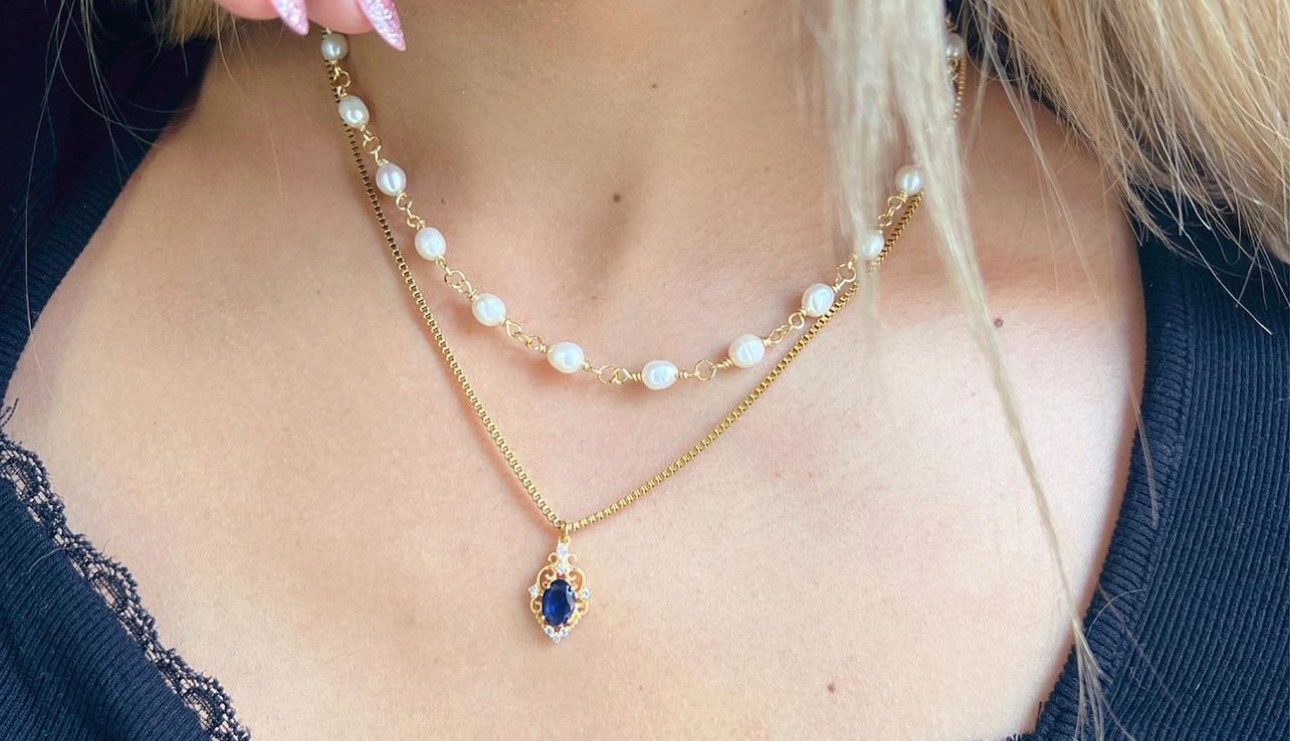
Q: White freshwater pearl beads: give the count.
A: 12